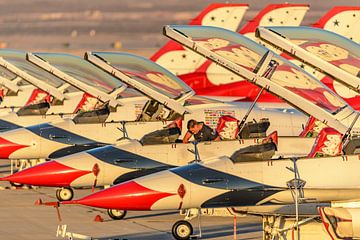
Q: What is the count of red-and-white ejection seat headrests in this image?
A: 5